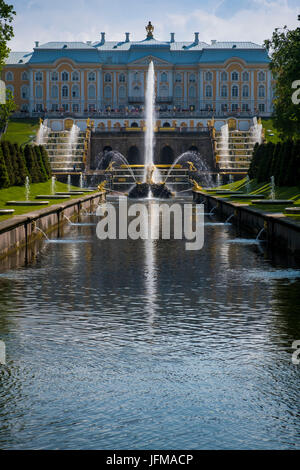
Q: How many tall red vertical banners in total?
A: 0